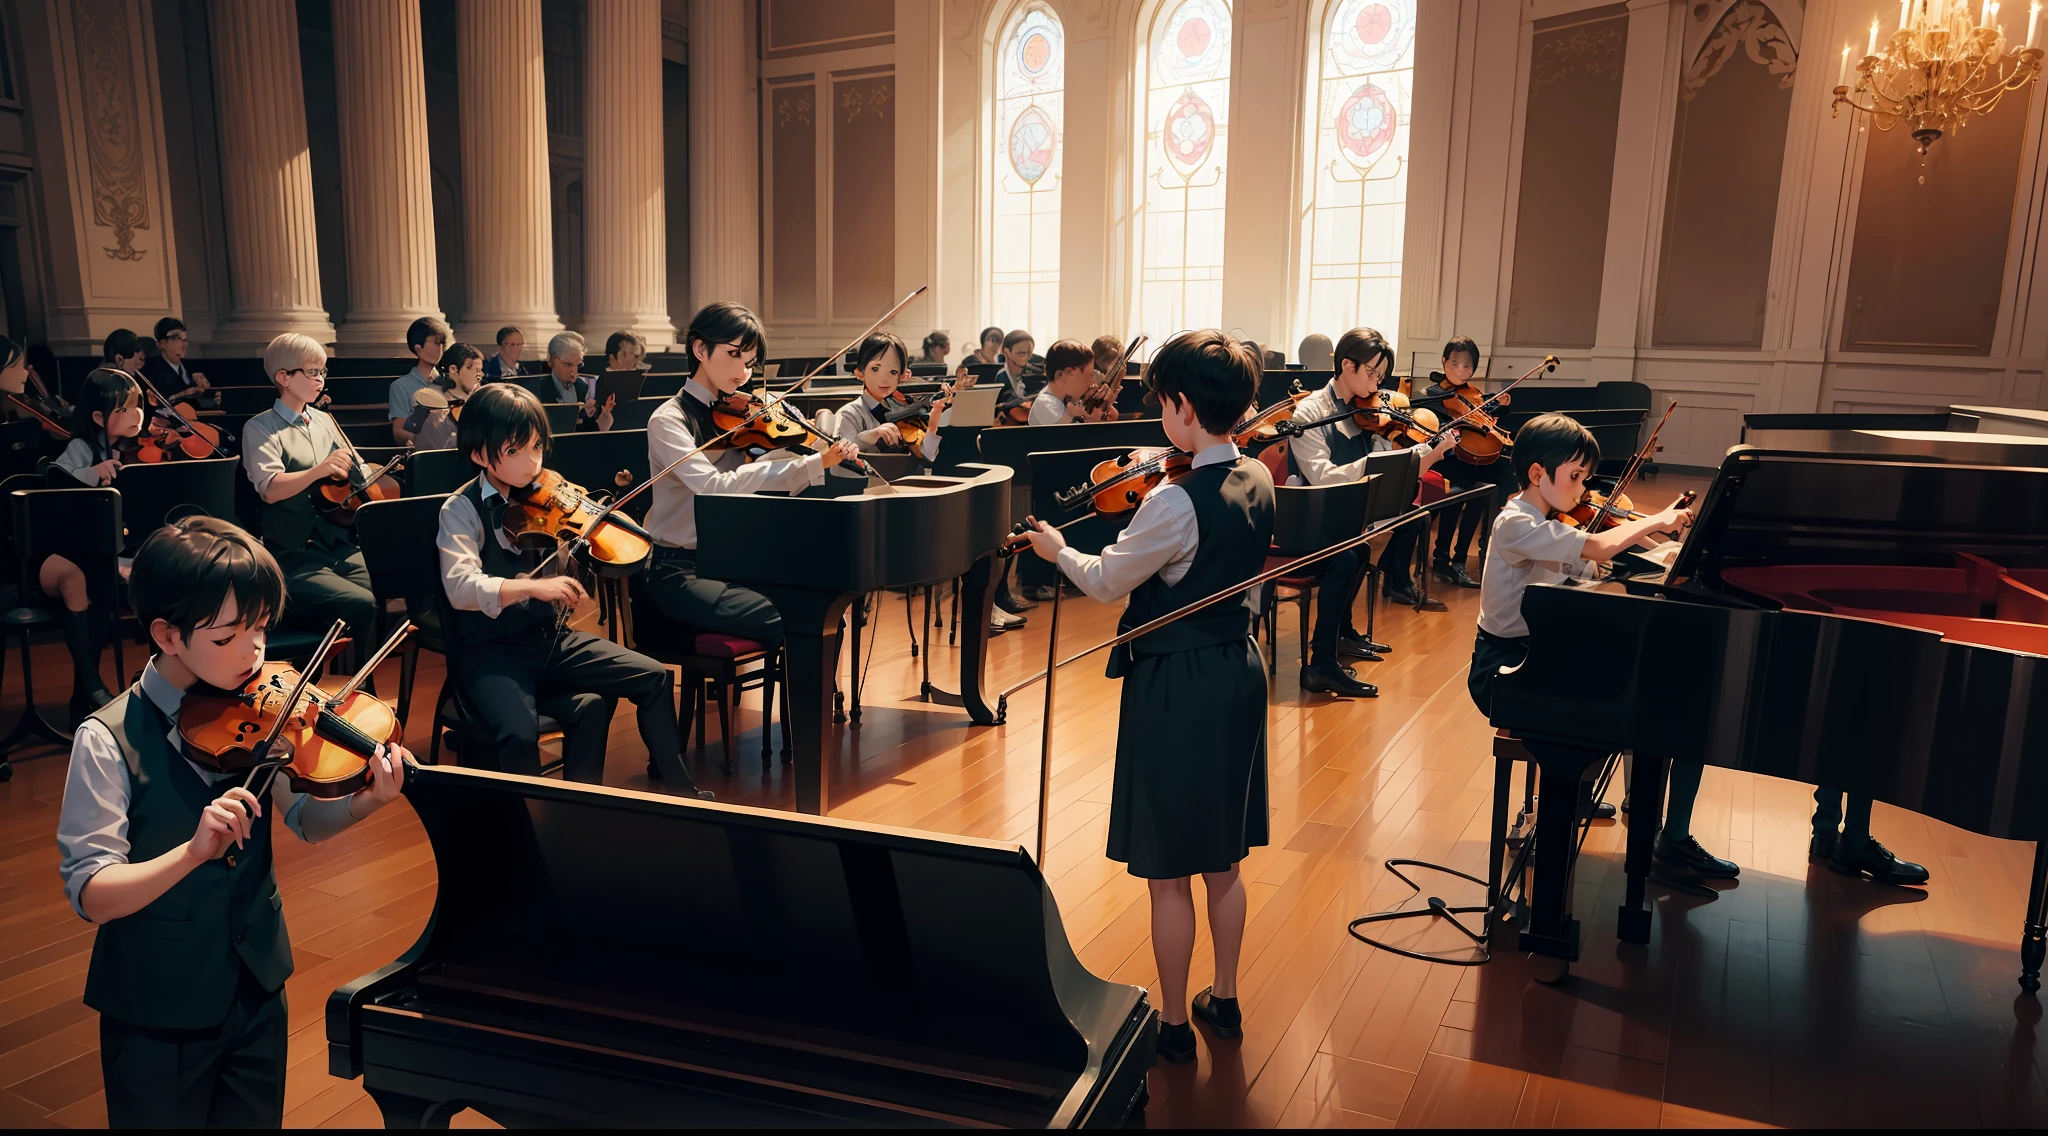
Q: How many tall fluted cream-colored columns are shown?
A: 5